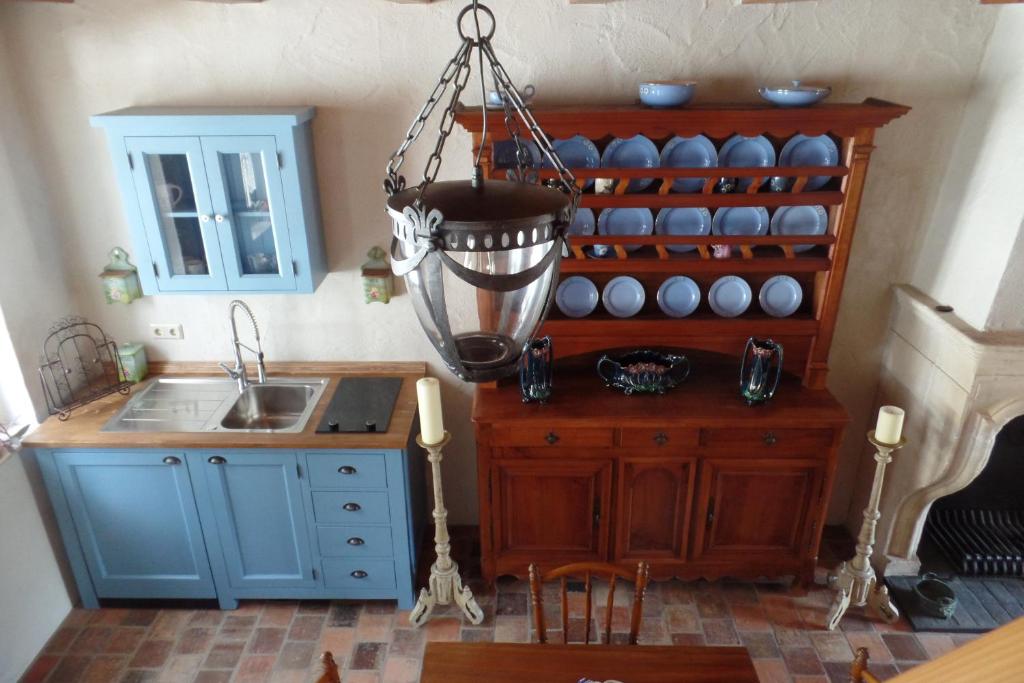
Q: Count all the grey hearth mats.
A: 1